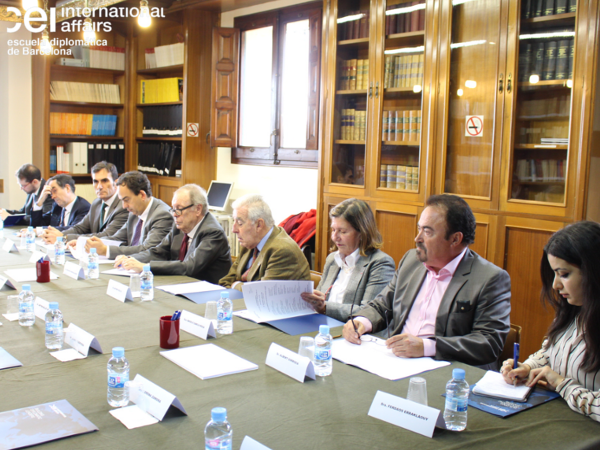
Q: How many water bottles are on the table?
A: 12